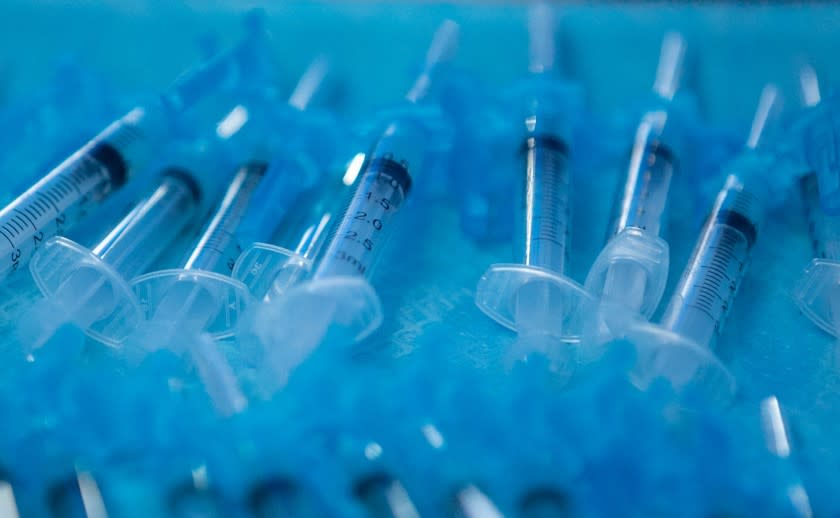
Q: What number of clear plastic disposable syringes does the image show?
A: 9